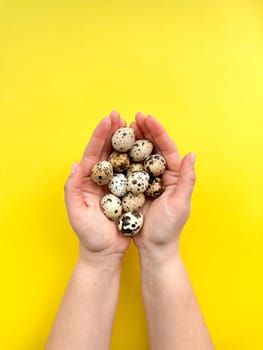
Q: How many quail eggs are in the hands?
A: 12